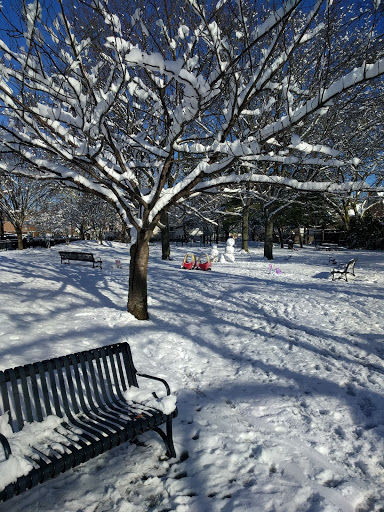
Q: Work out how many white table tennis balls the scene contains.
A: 0